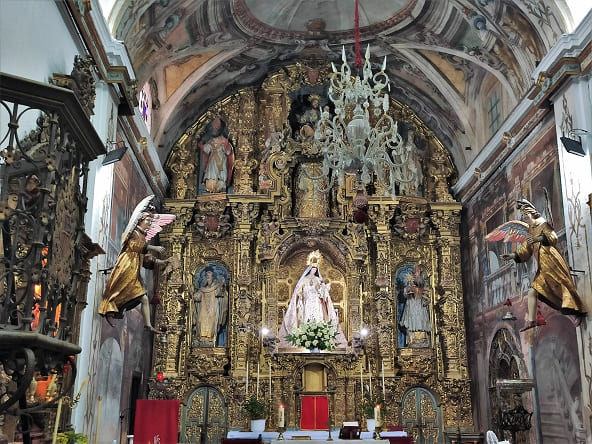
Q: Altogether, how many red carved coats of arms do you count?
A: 3